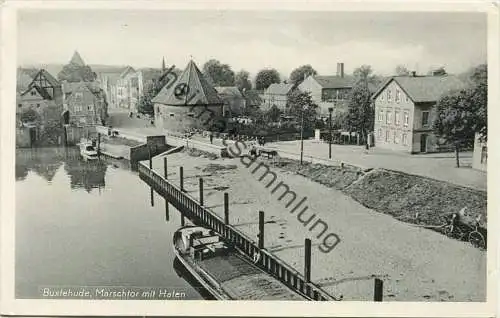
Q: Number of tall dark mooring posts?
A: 8